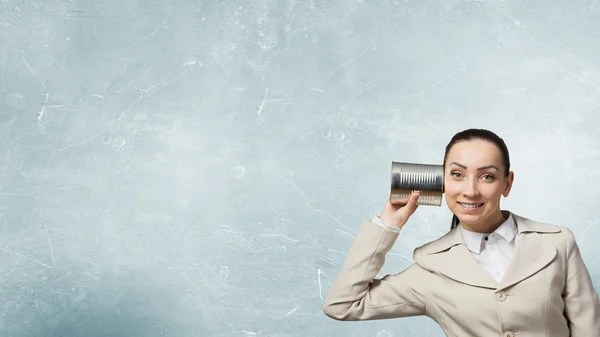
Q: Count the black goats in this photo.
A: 0